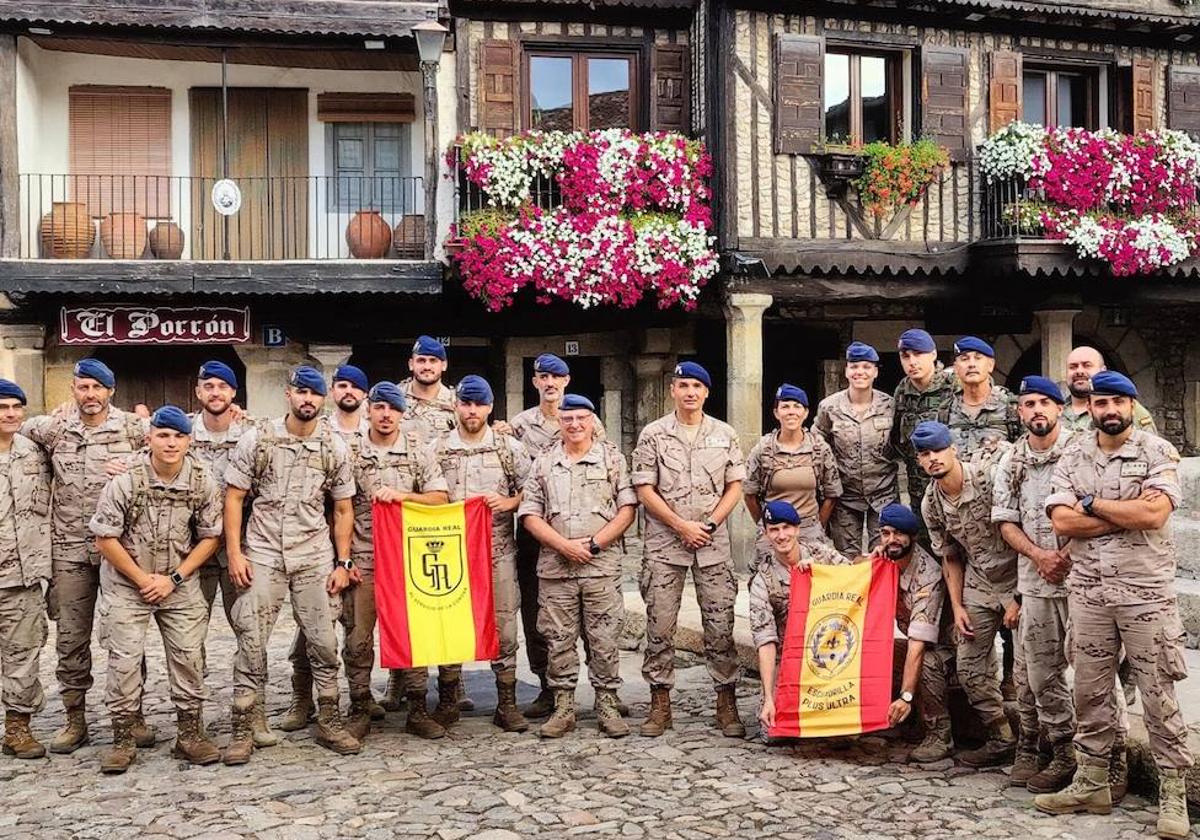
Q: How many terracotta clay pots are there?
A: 5